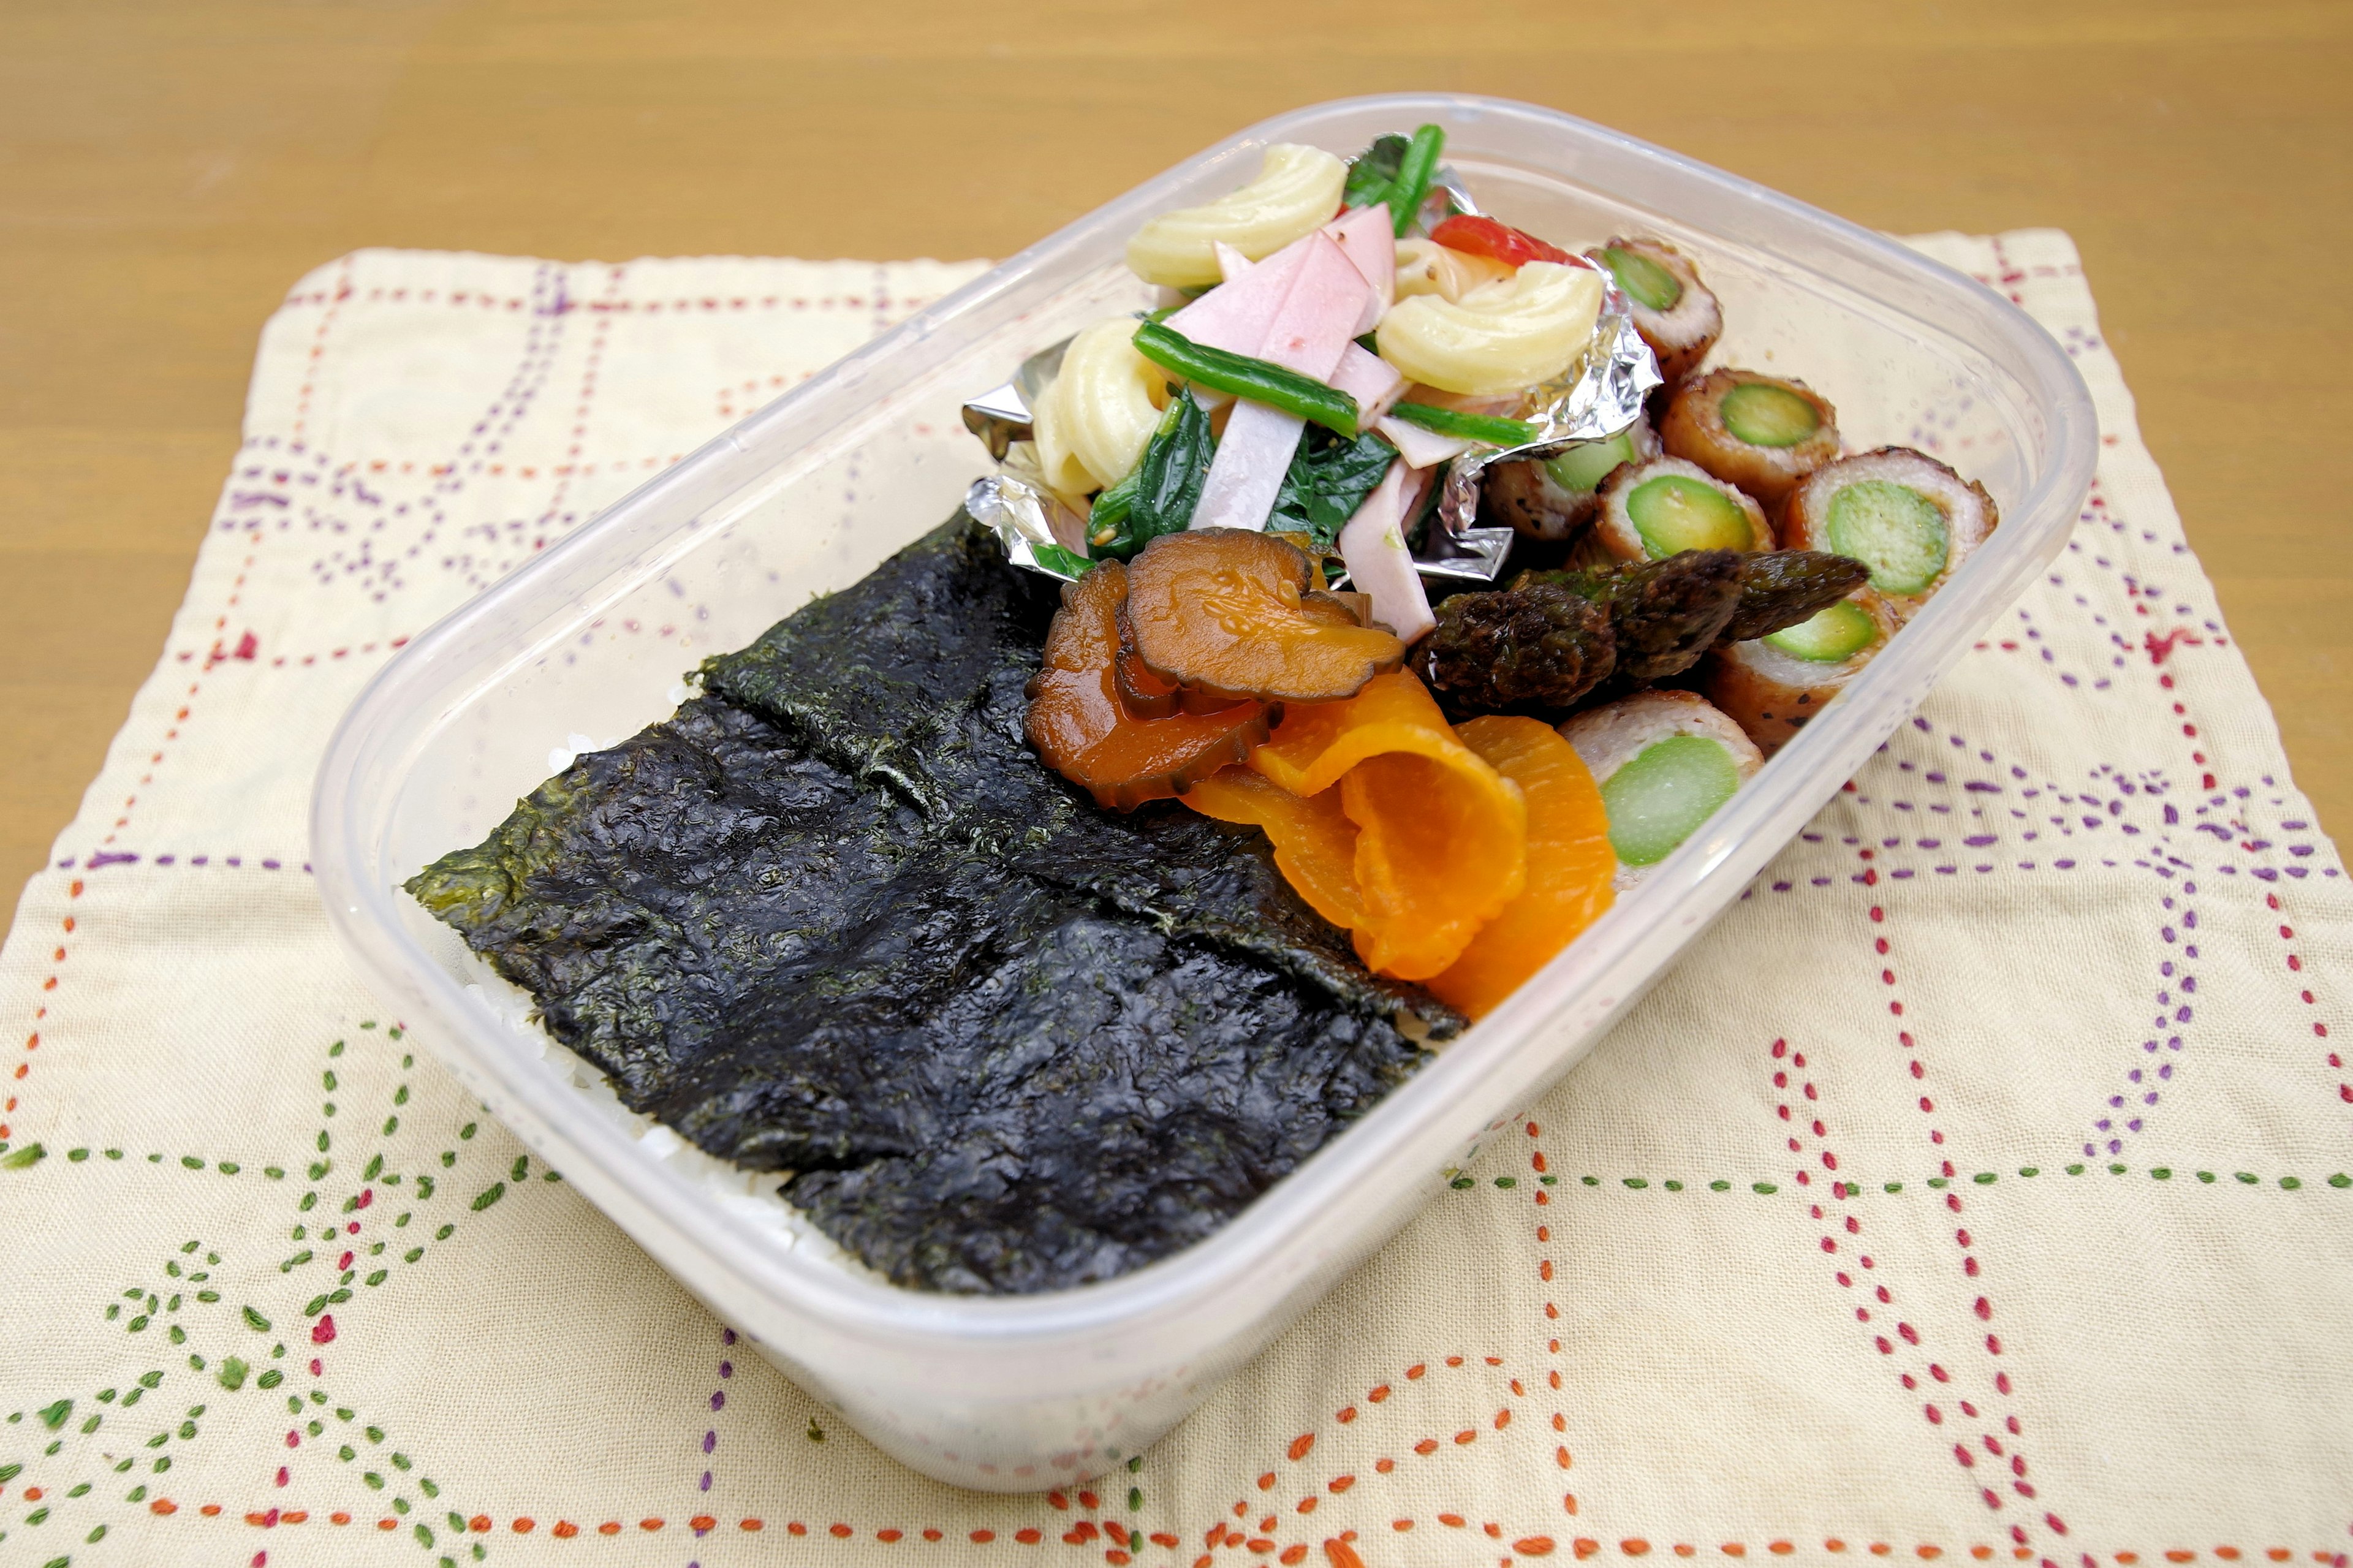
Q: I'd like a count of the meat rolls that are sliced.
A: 7